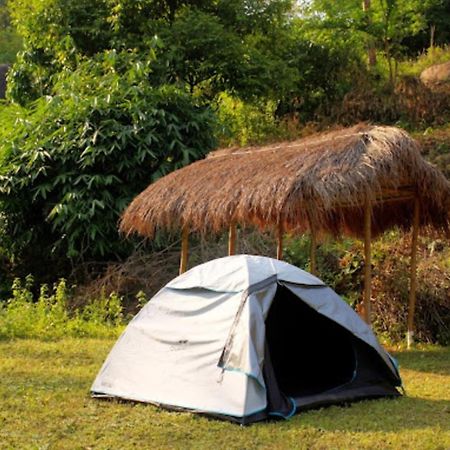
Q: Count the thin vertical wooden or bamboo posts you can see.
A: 6